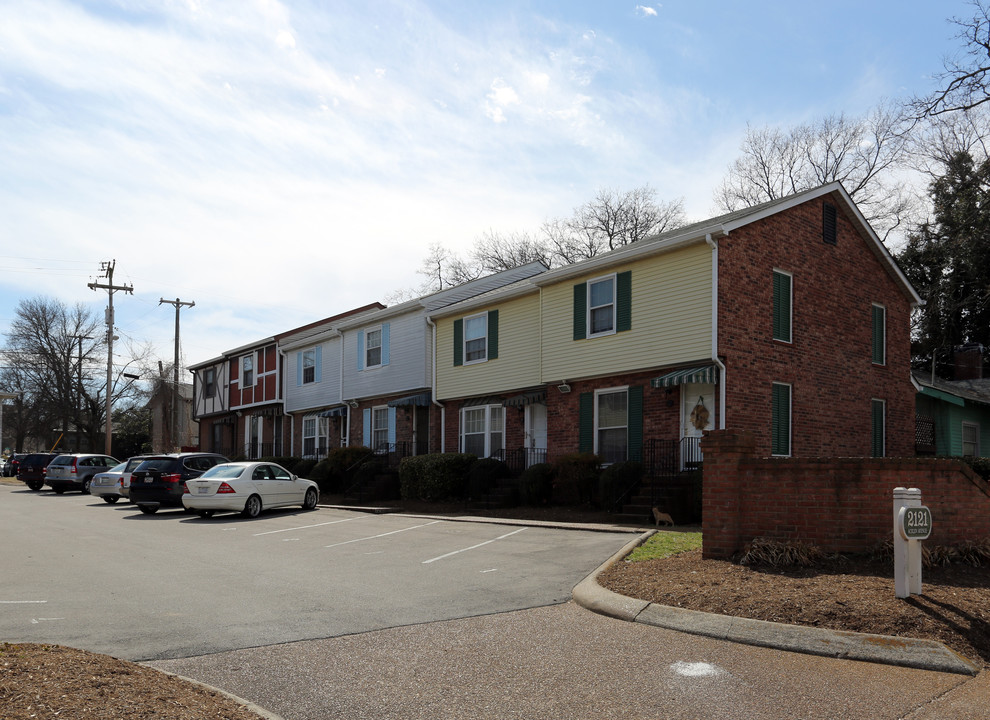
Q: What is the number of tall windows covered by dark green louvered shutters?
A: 4